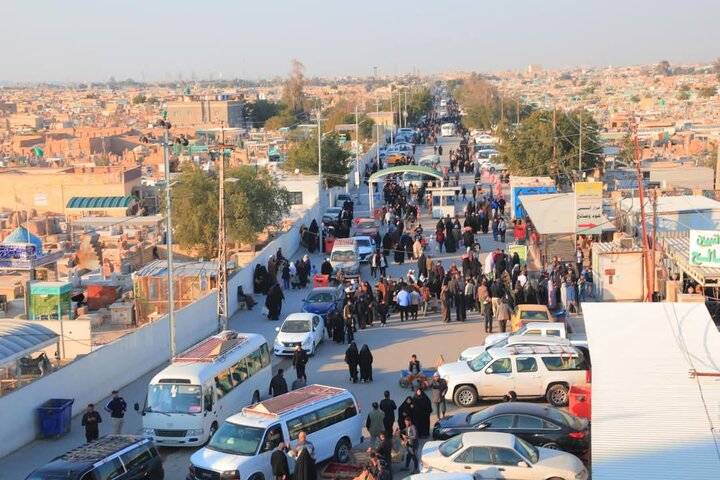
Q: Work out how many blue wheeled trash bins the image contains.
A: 1